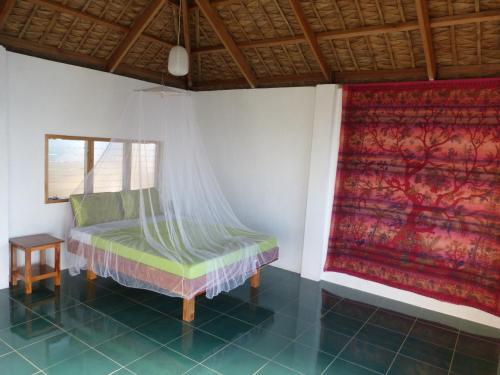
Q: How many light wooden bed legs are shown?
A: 3